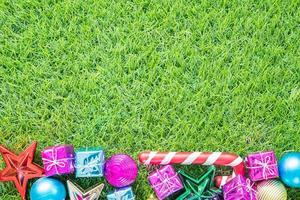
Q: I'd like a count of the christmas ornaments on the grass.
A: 14